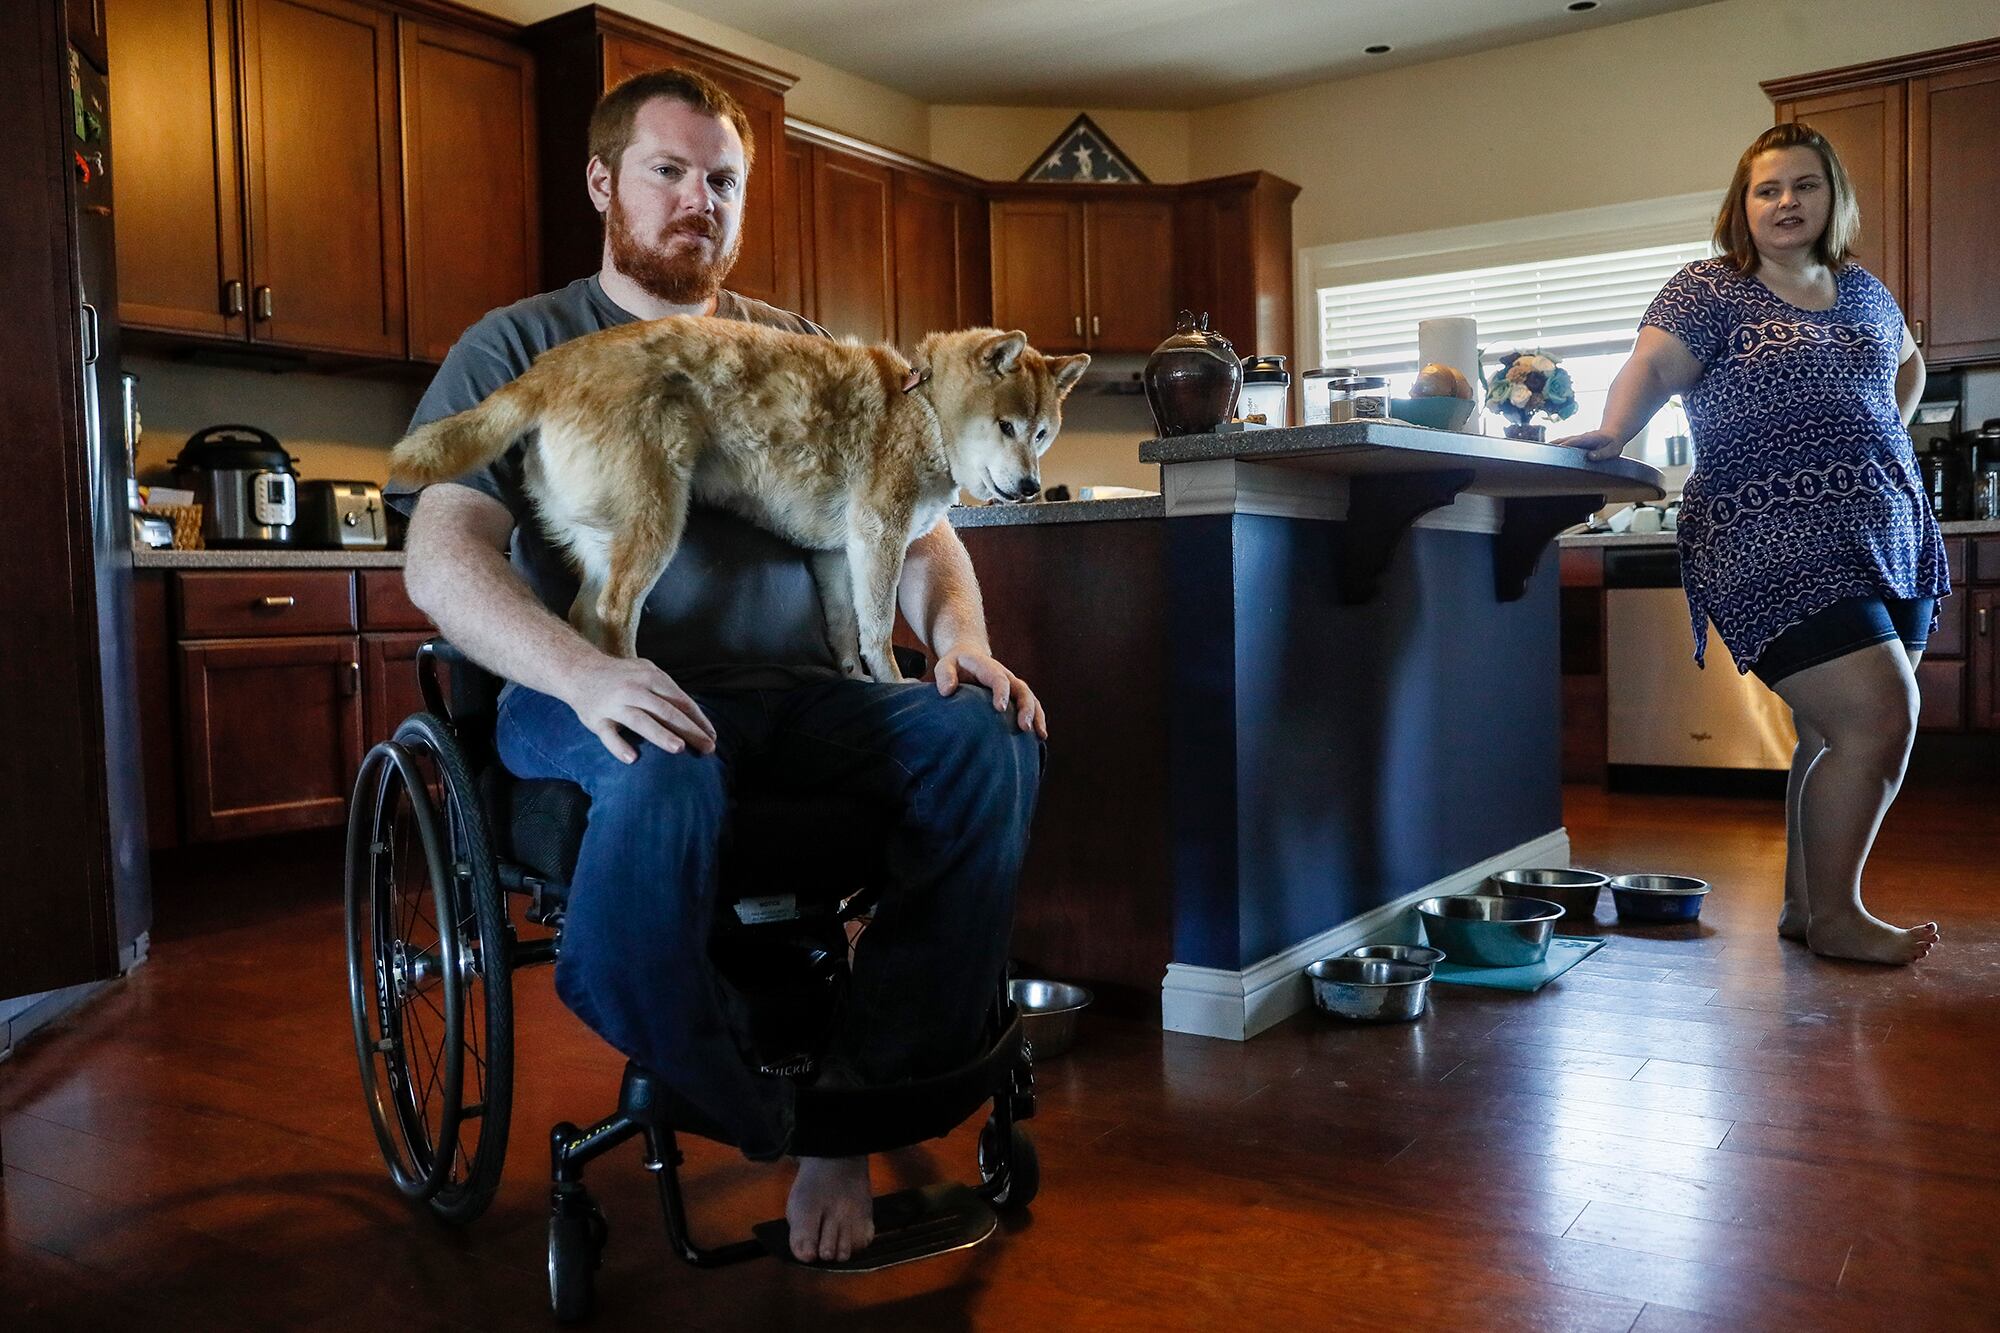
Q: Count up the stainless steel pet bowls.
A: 6